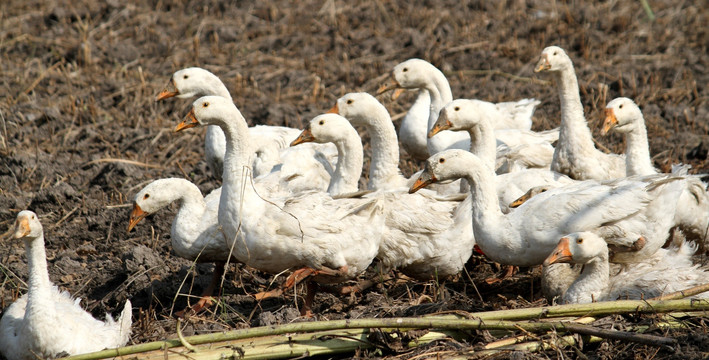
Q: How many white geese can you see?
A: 14